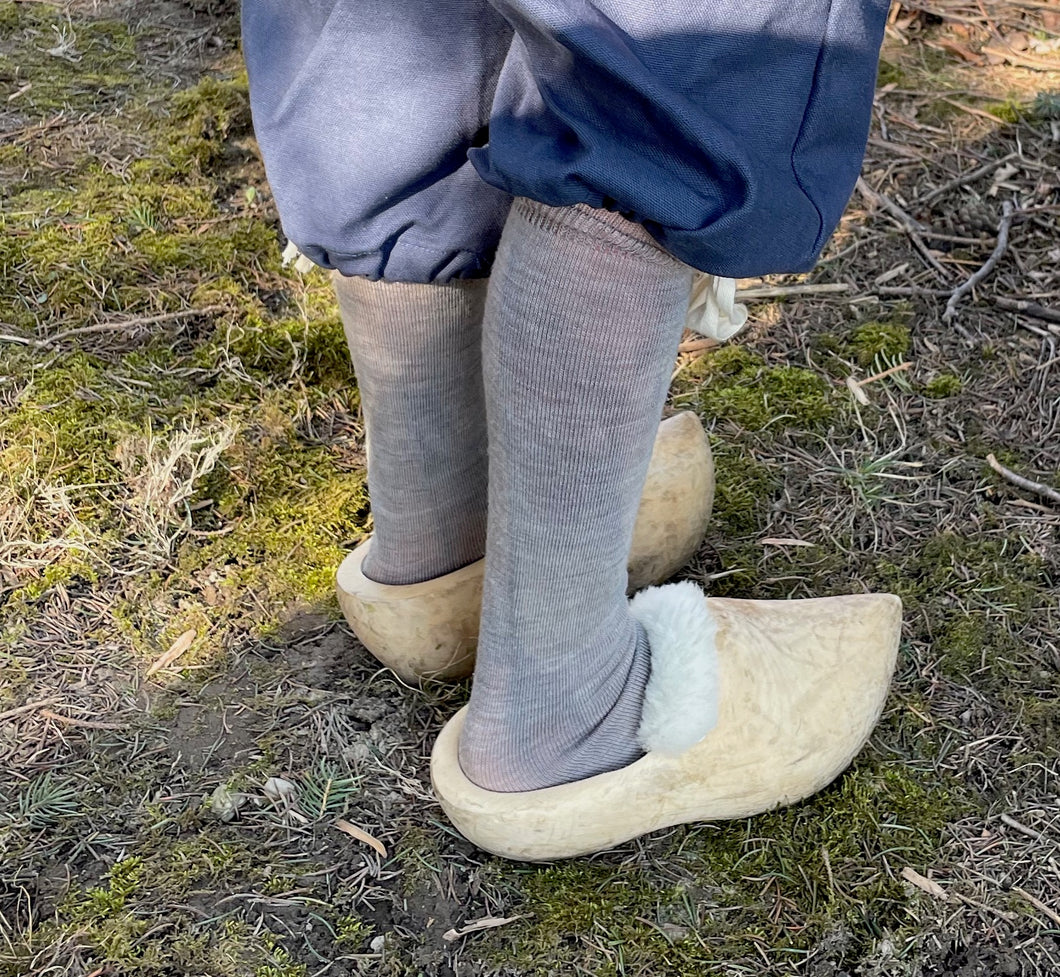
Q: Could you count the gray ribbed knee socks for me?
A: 2